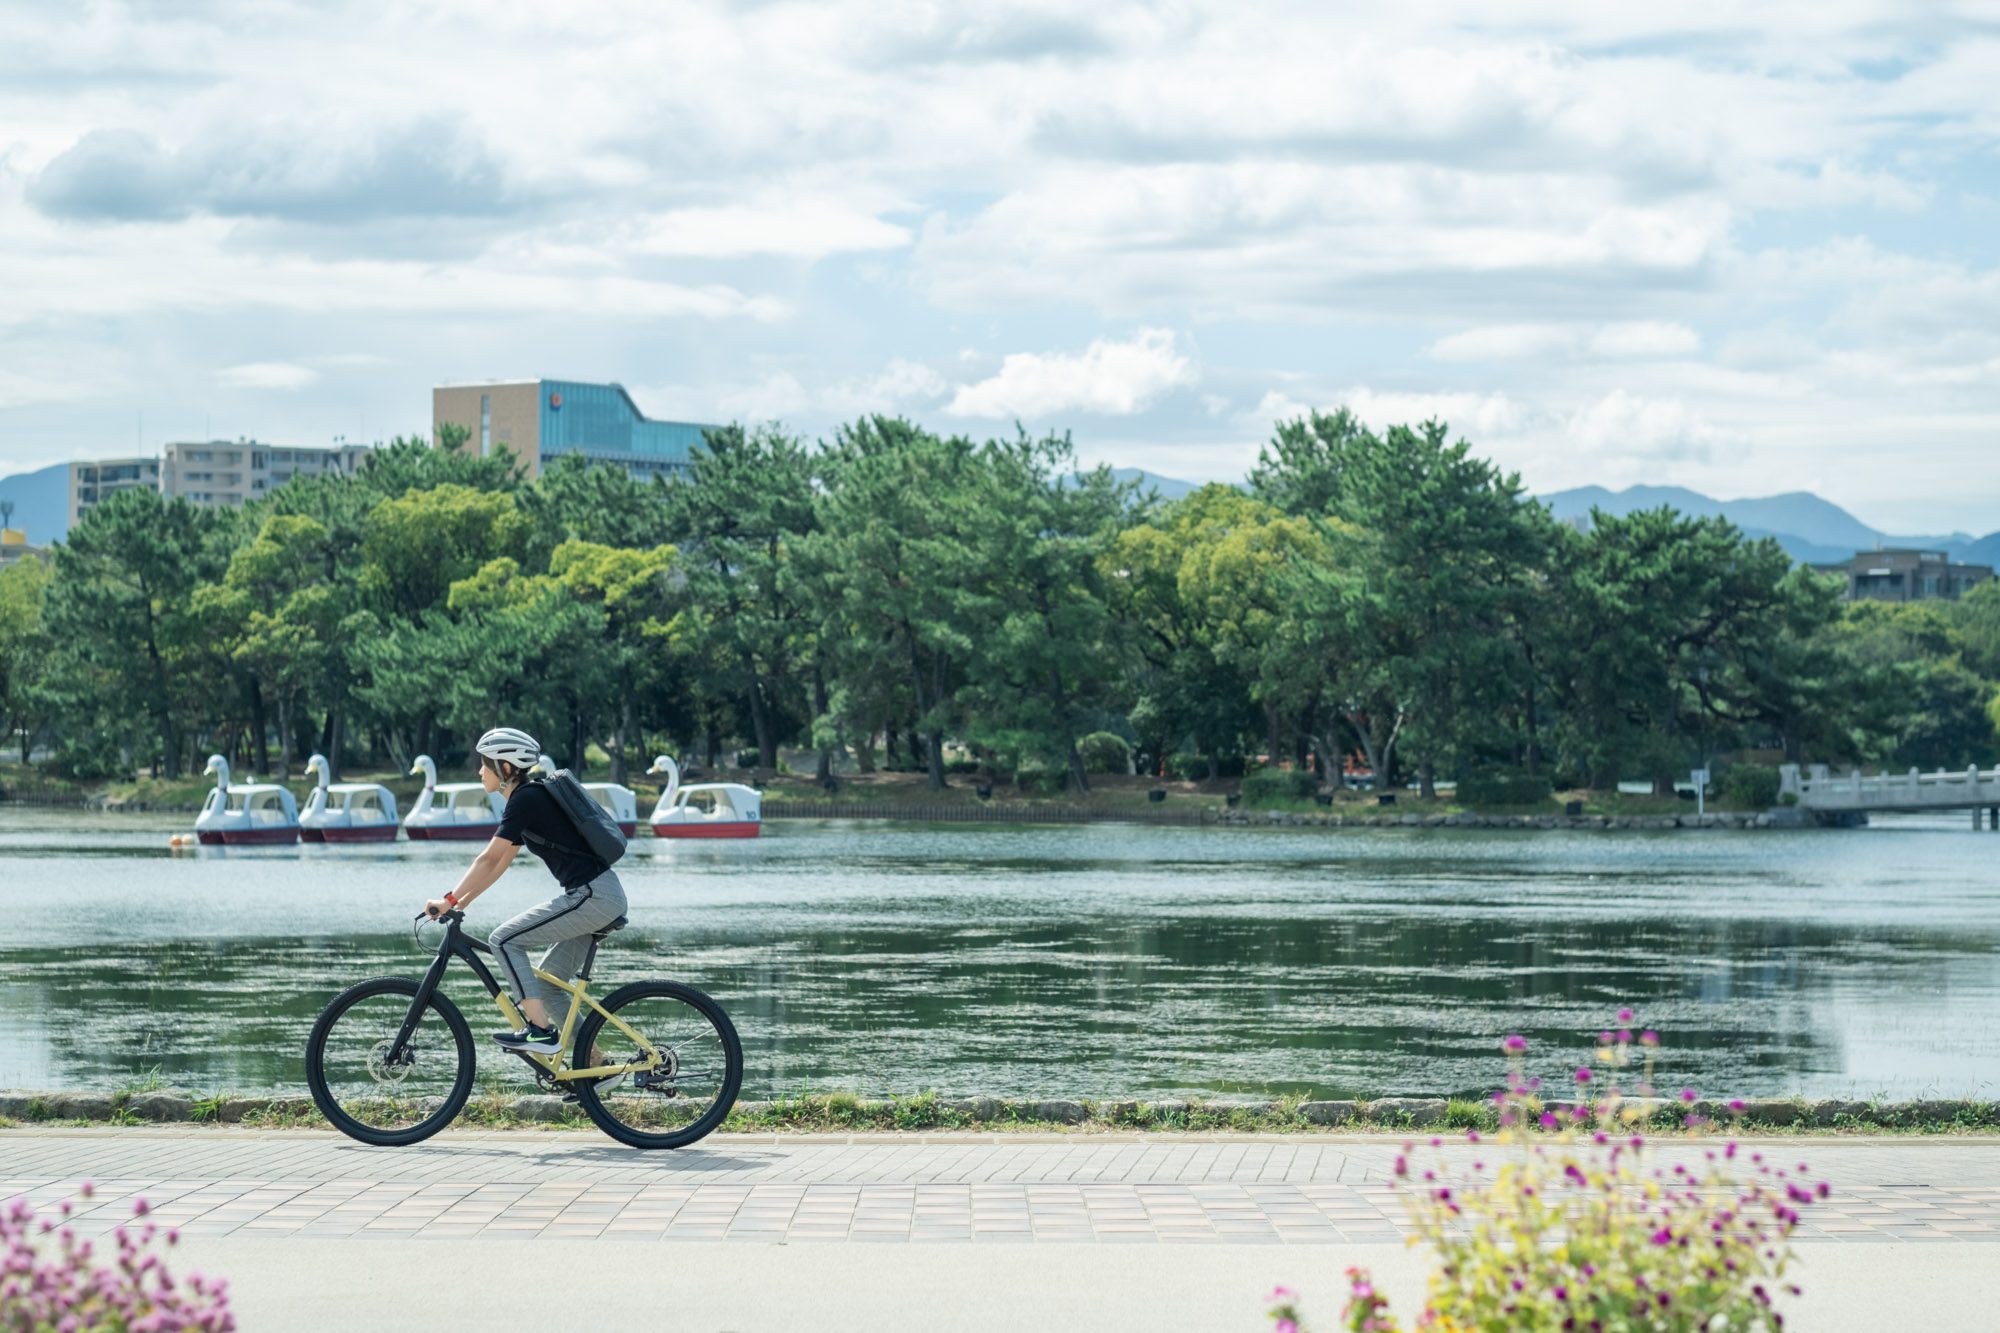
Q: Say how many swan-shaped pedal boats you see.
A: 5